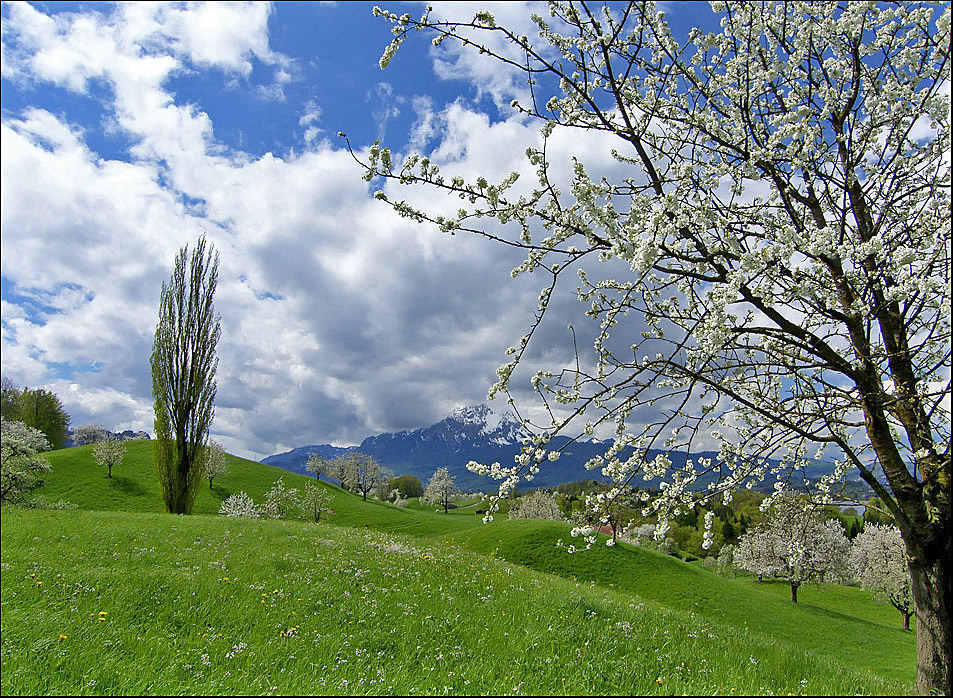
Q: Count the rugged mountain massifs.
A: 1